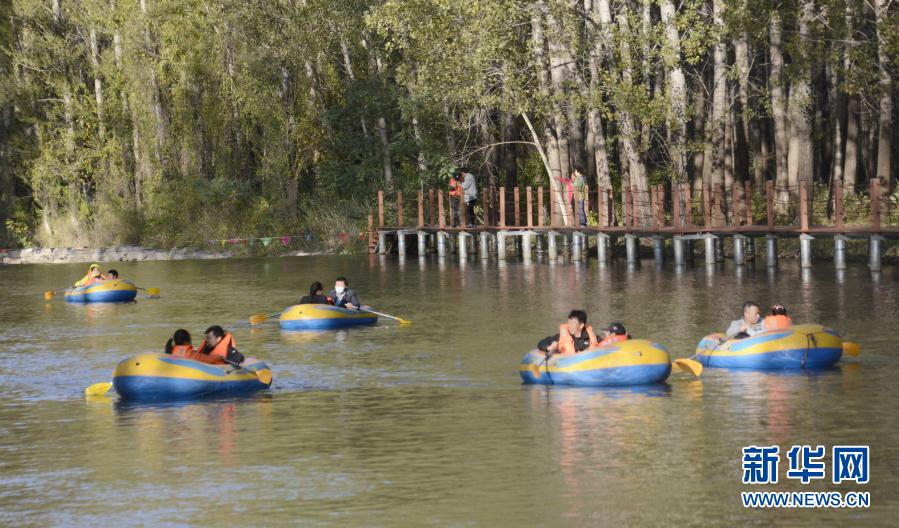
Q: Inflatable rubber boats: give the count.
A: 5